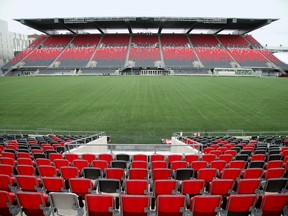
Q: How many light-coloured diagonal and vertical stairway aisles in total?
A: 8